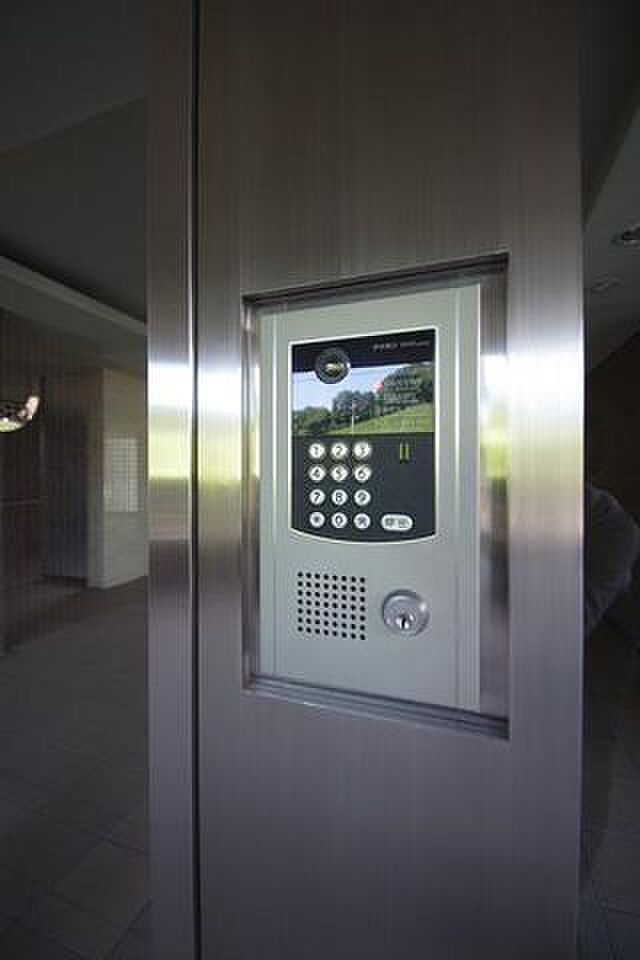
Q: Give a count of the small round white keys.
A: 12